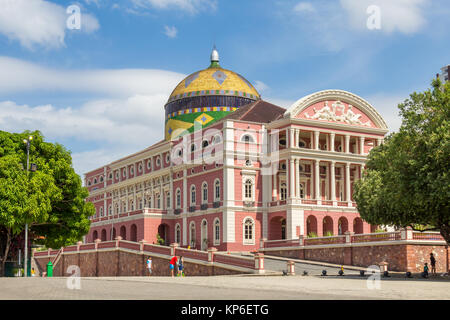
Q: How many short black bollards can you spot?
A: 8